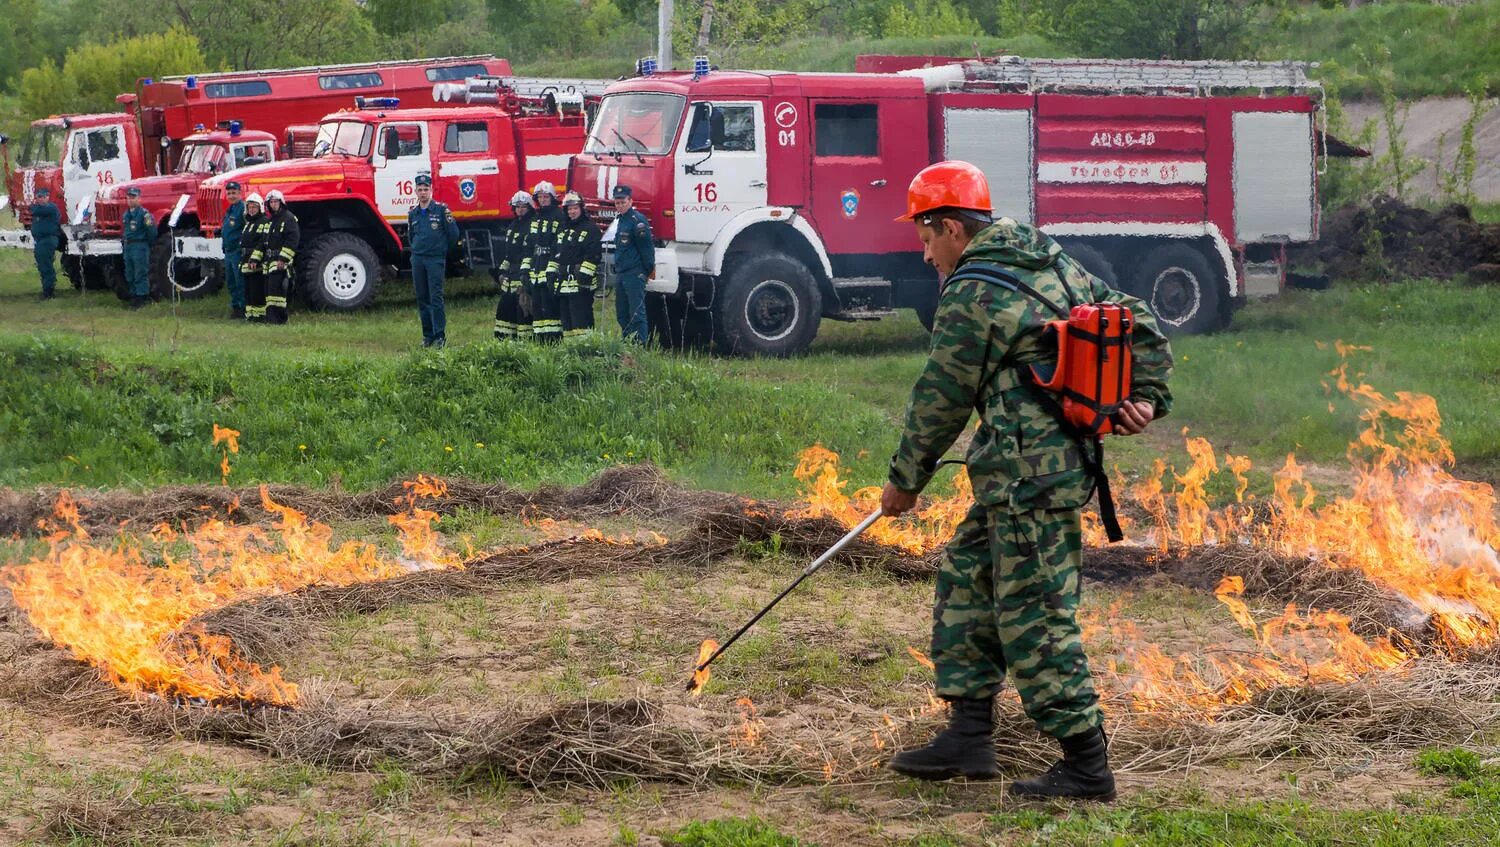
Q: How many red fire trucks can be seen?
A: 4